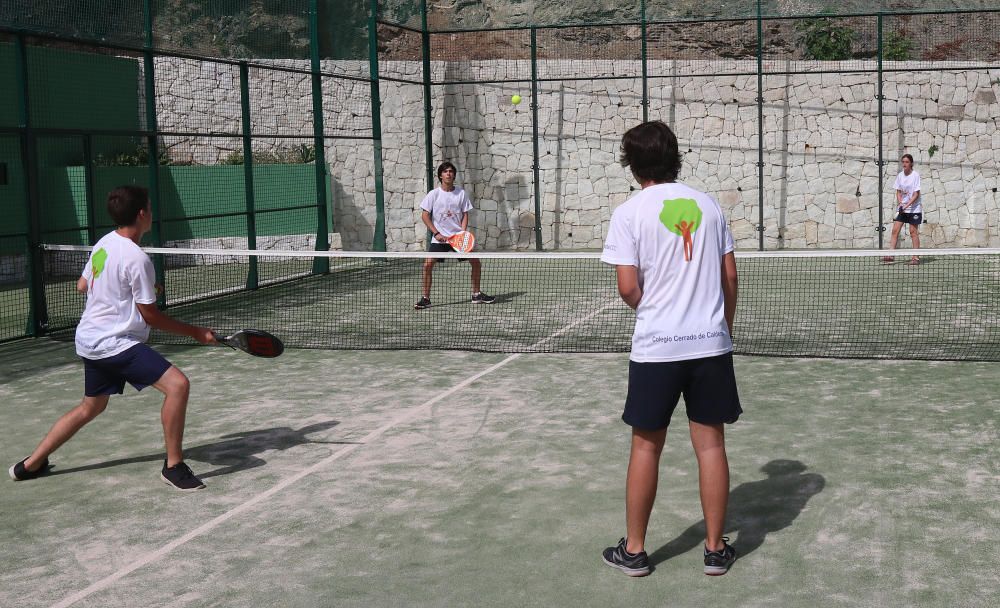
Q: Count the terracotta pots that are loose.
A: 0